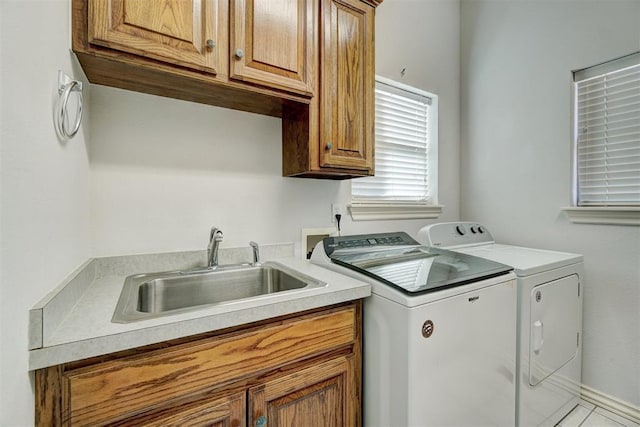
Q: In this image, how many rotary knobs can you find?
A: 3